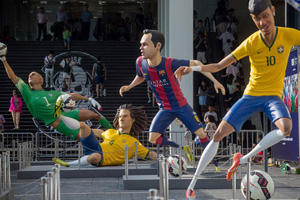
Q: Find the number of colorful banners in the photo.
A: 1